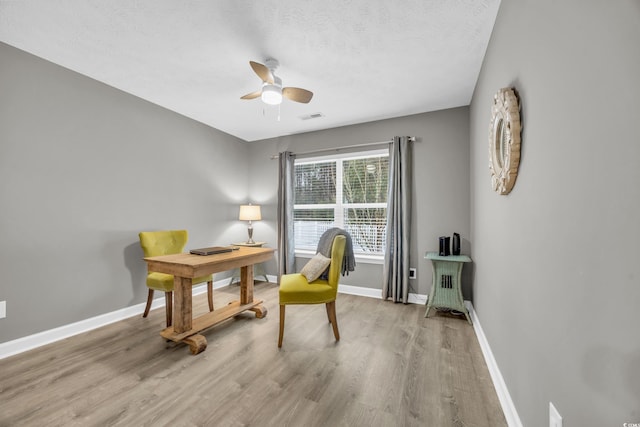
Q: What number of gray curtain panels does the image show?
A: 2